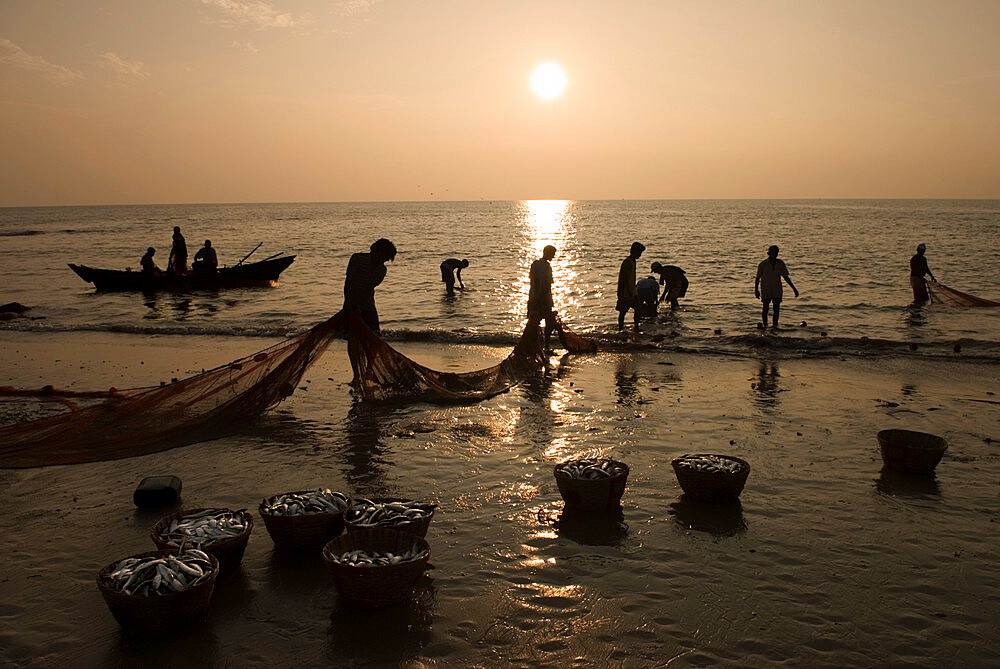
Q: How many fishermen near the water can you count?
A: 11